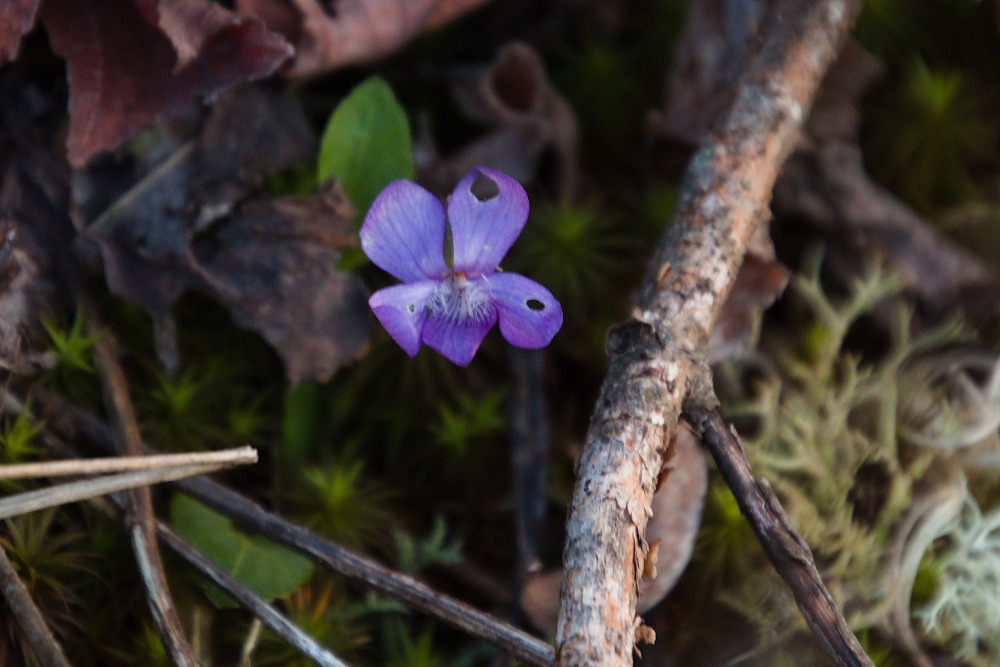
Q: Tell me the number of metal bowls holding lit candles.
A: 0